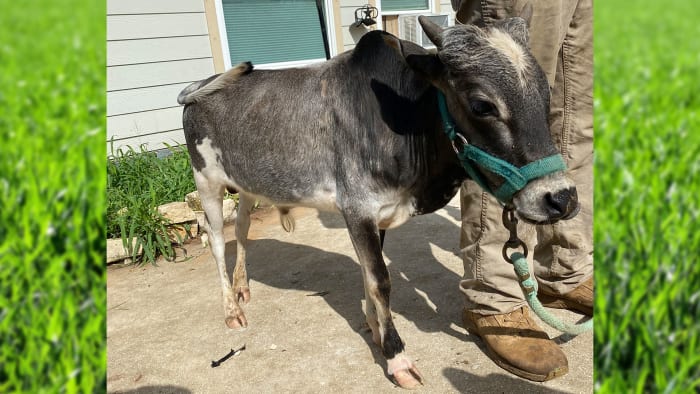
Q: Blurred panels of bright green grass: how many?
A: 2